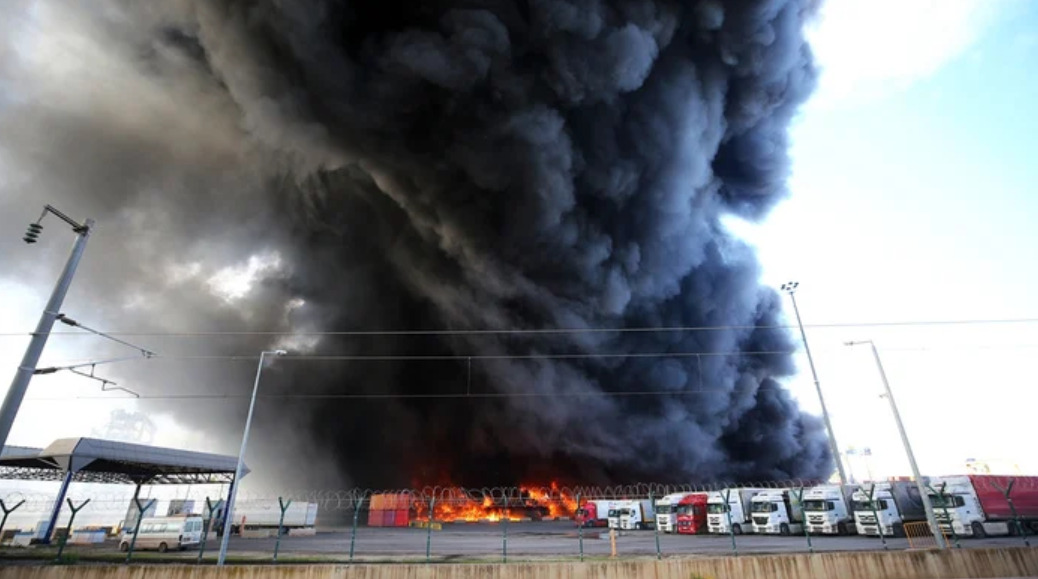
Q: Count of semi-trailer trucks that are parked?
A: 10